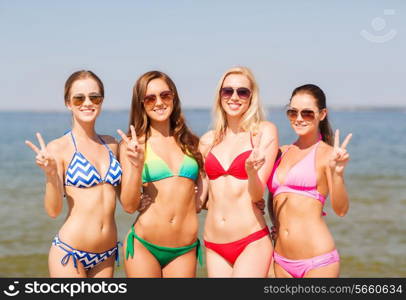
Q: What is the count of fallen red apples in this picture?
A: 0